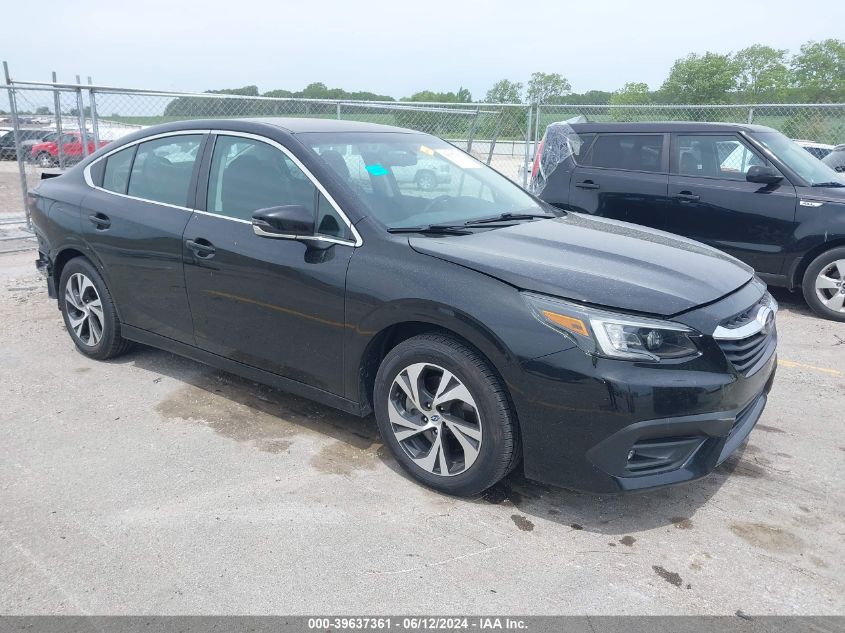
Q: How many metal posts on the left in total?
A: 4